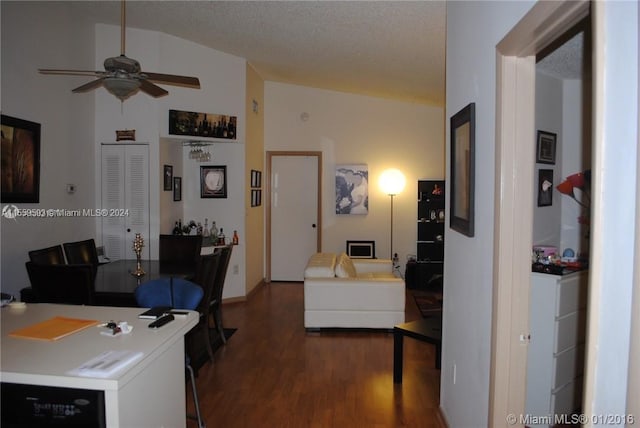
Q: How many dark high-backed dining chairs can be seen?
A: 6